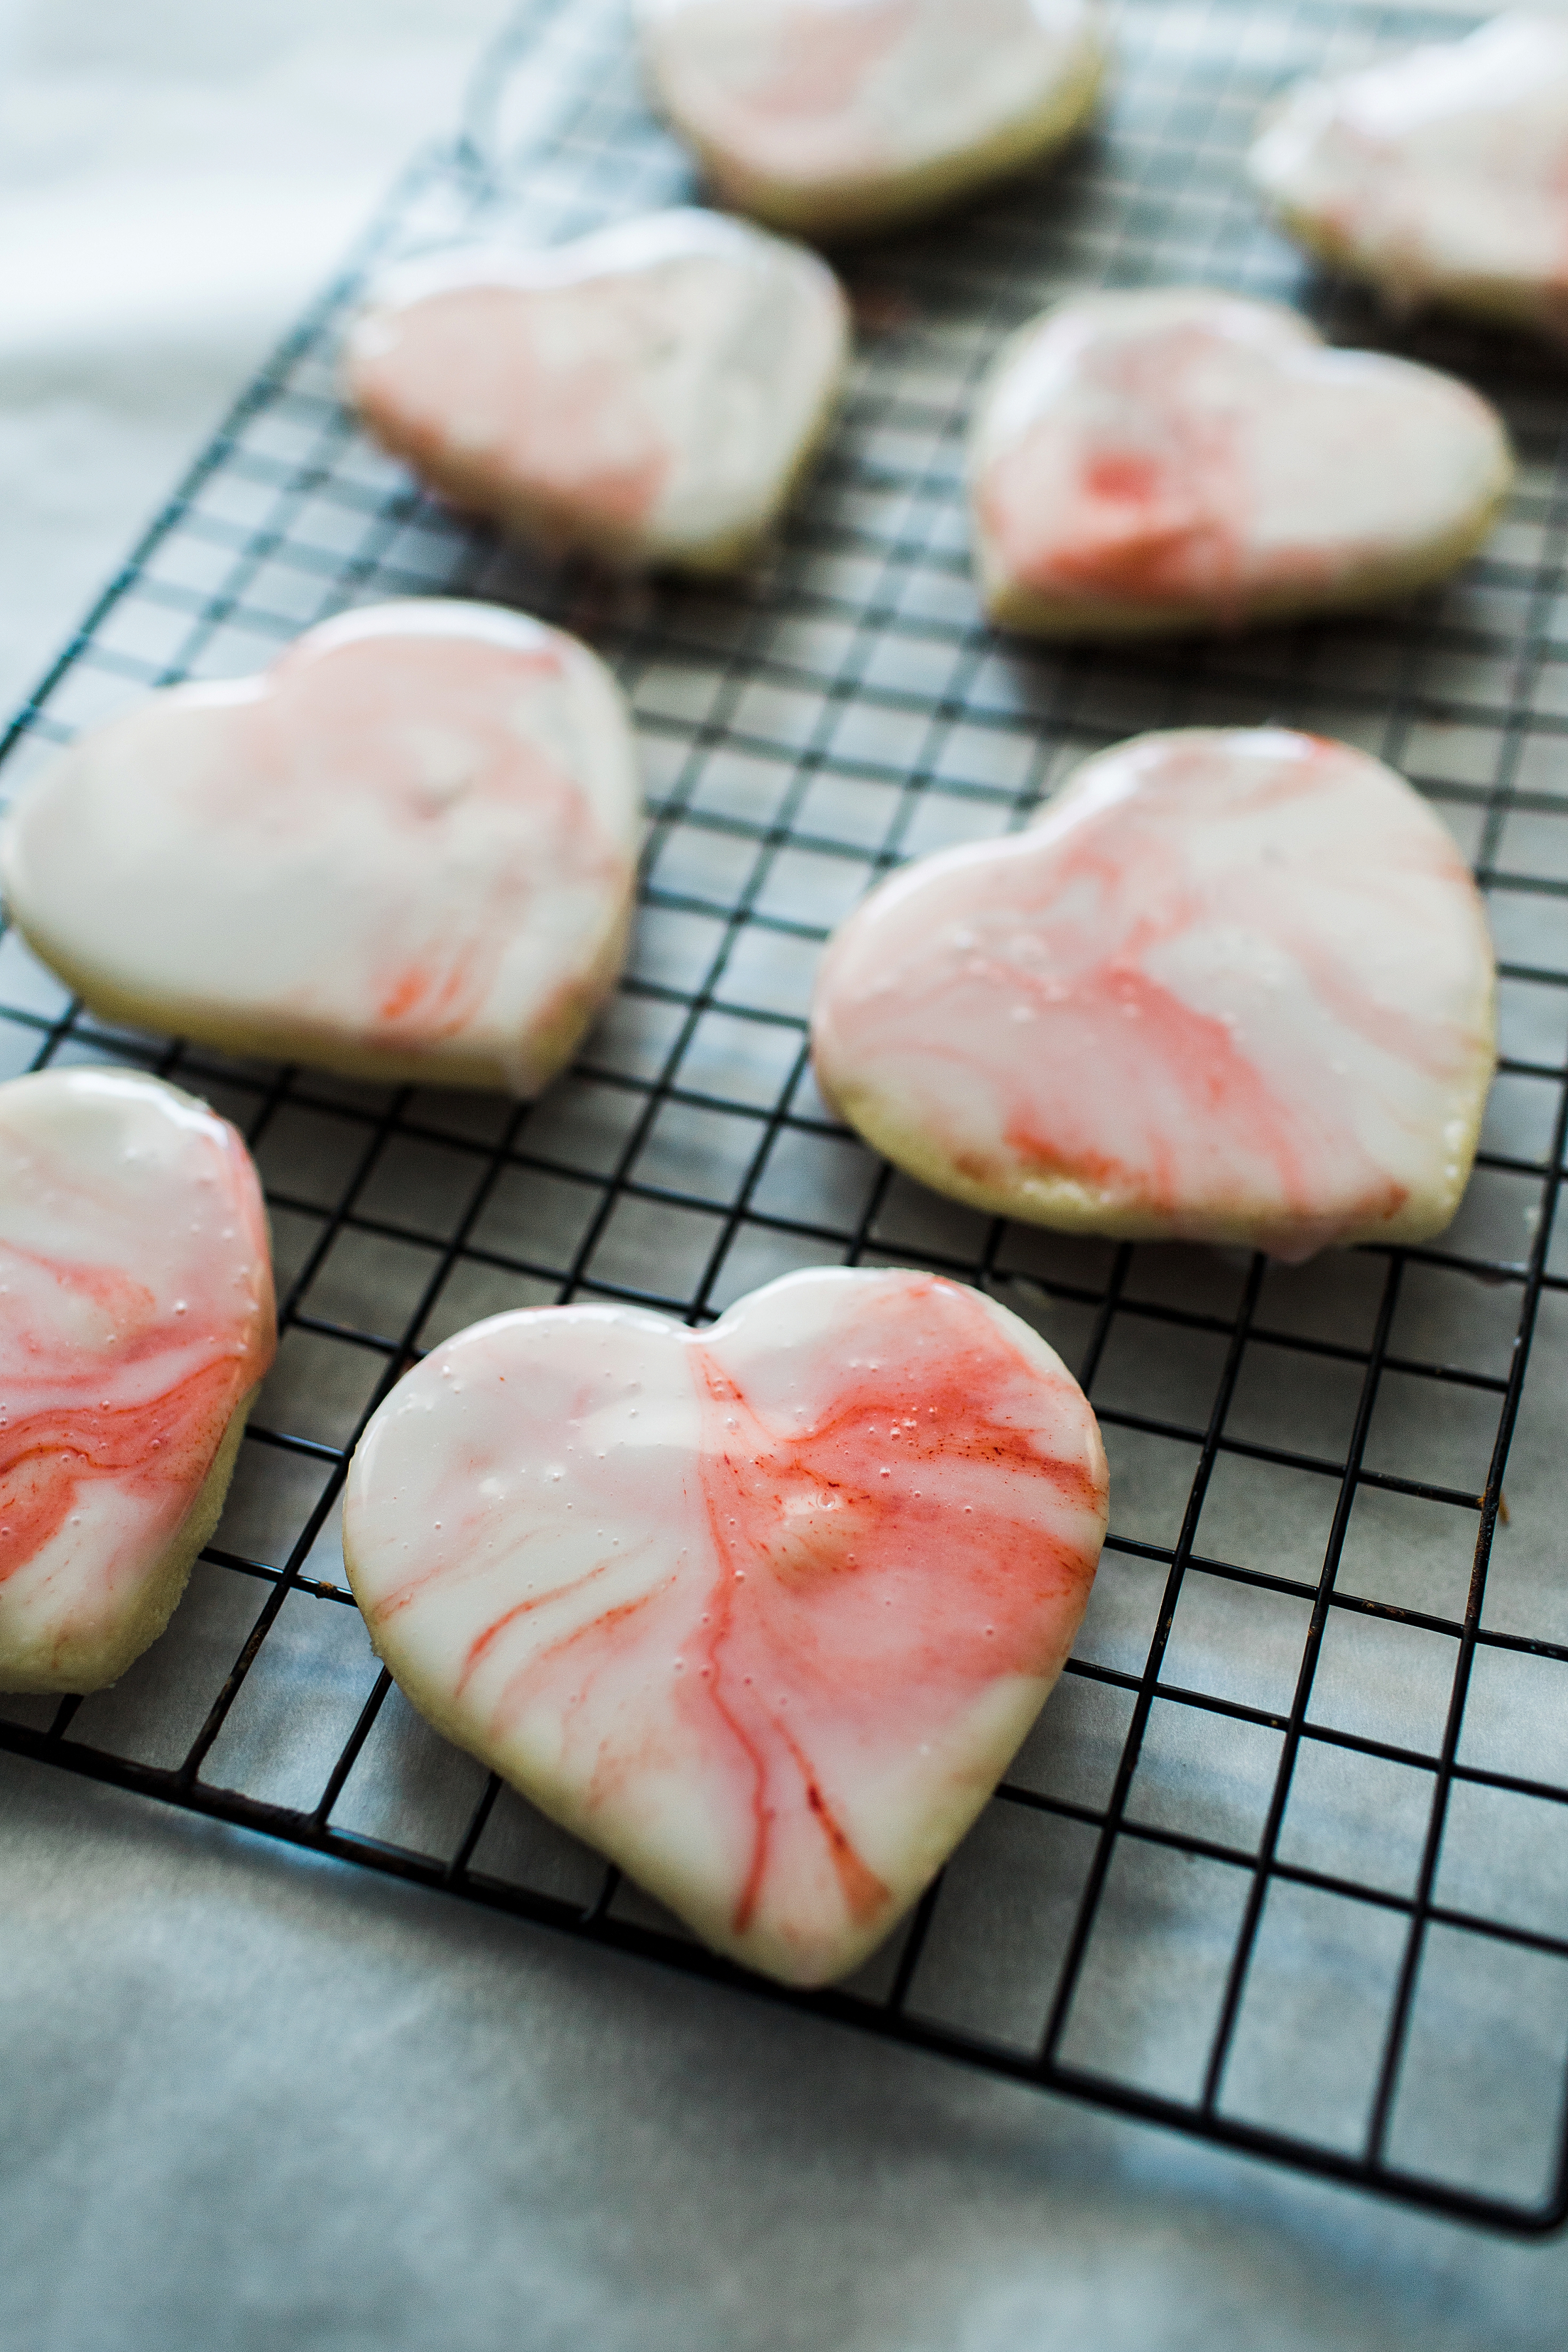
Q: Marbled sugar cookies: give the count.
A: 8